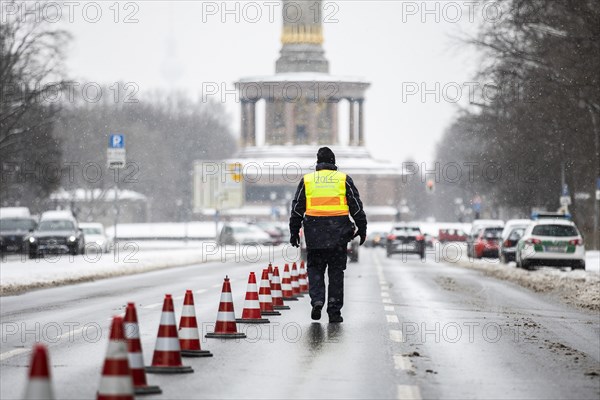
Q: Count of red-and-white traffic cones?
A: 13